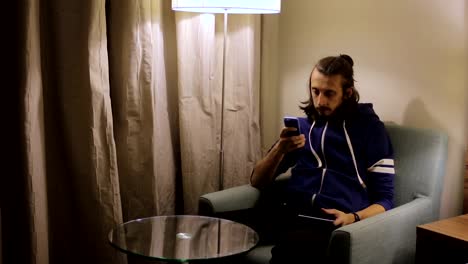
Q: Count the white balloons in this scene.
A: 0